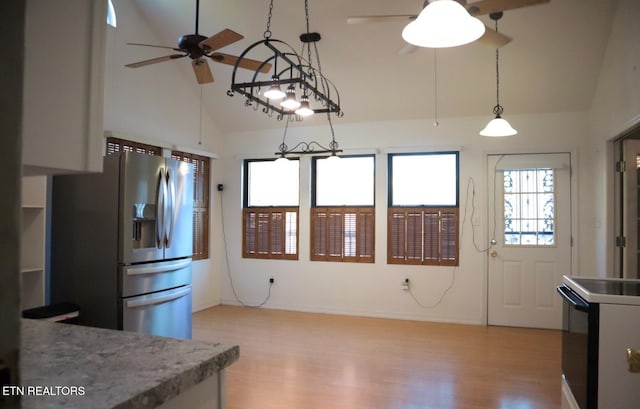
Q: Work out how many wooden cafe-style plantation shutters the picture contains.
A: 3